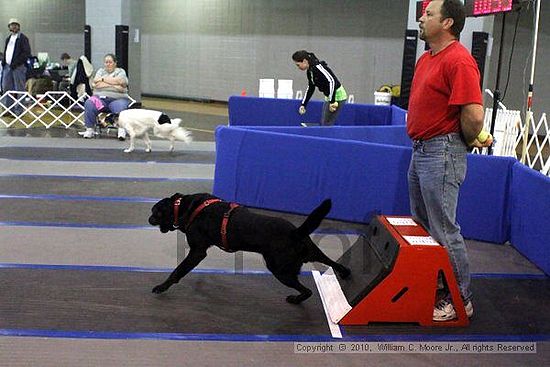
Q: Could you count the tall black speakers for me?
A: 4